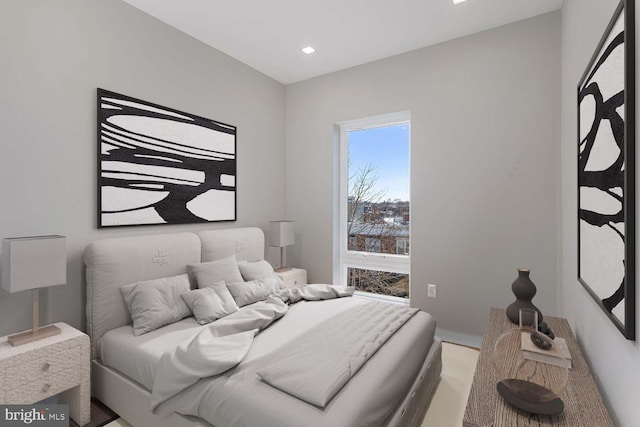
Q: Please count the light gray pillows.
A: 5